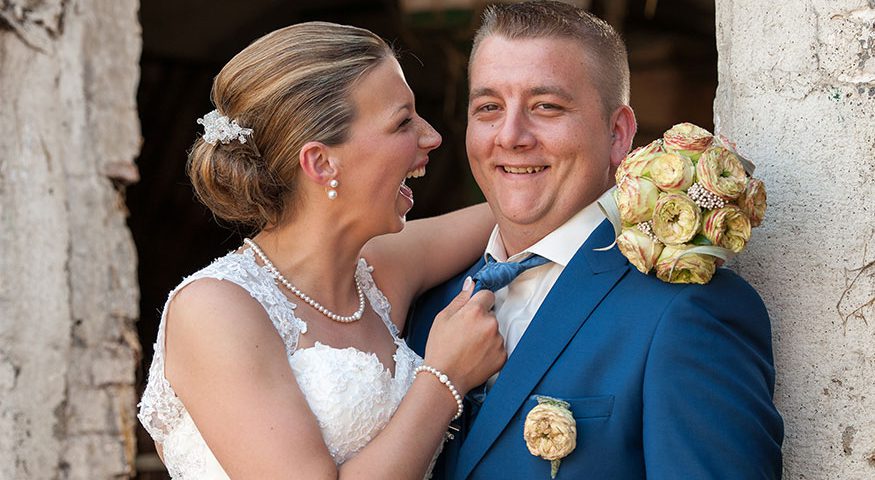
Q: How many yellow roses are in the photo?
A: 11